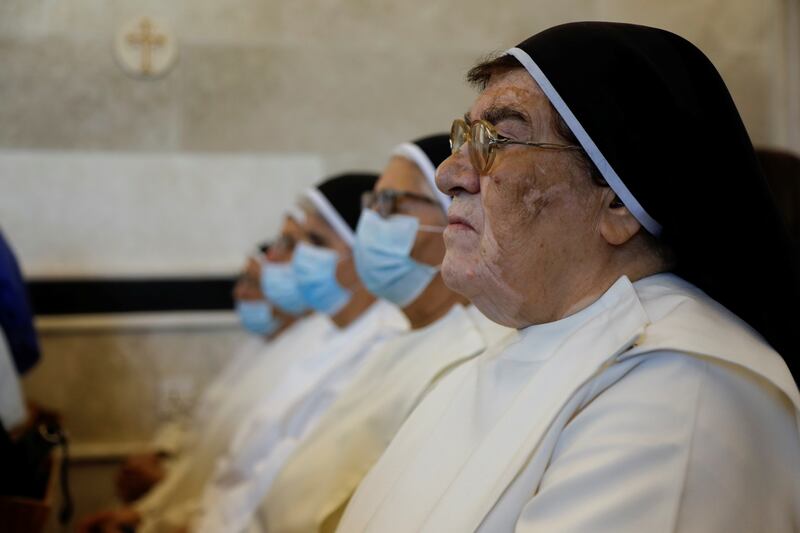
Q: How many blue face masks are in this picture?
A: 4